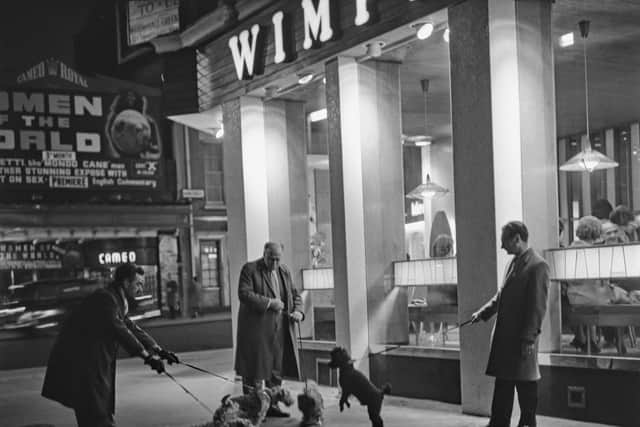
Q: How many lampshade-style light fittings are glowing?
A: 2